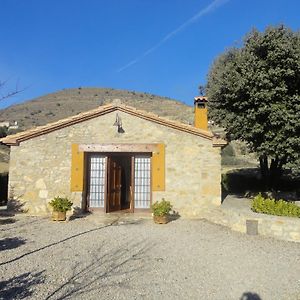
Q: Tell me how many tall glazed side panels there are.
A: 2